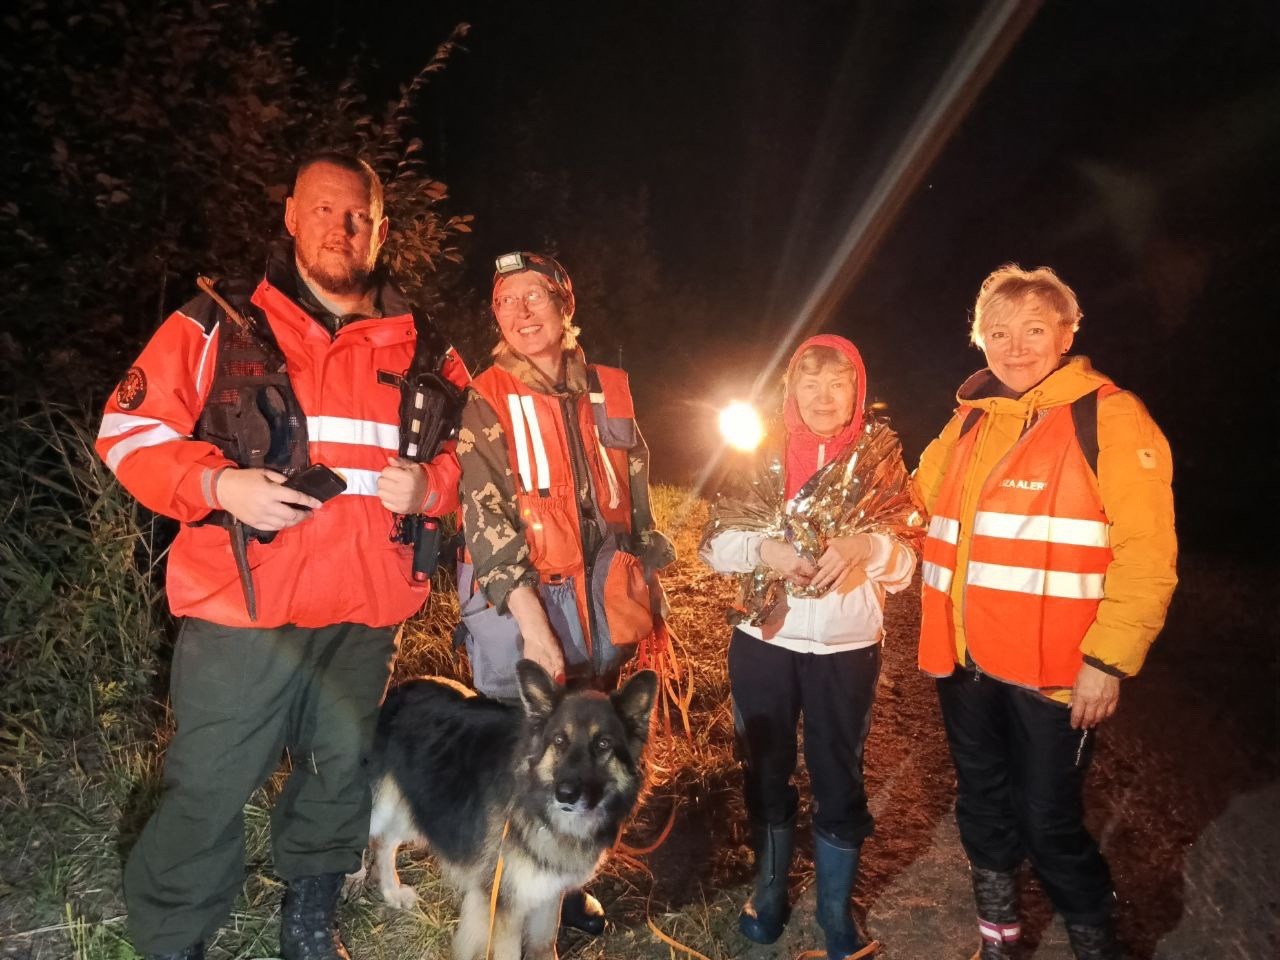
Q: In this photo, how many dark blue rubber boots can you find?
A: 2